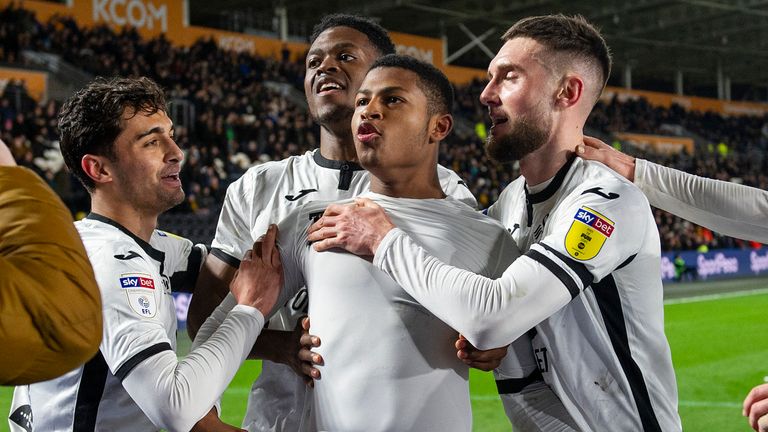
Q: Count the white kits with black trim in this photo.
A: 3